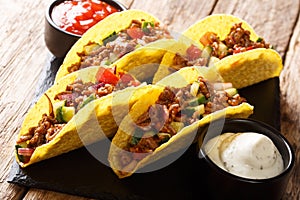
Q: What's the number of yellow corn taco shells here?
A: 4